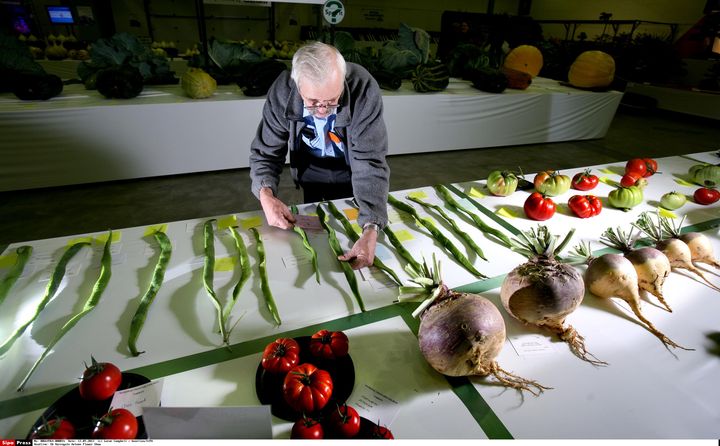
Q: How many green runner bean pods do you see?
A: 14